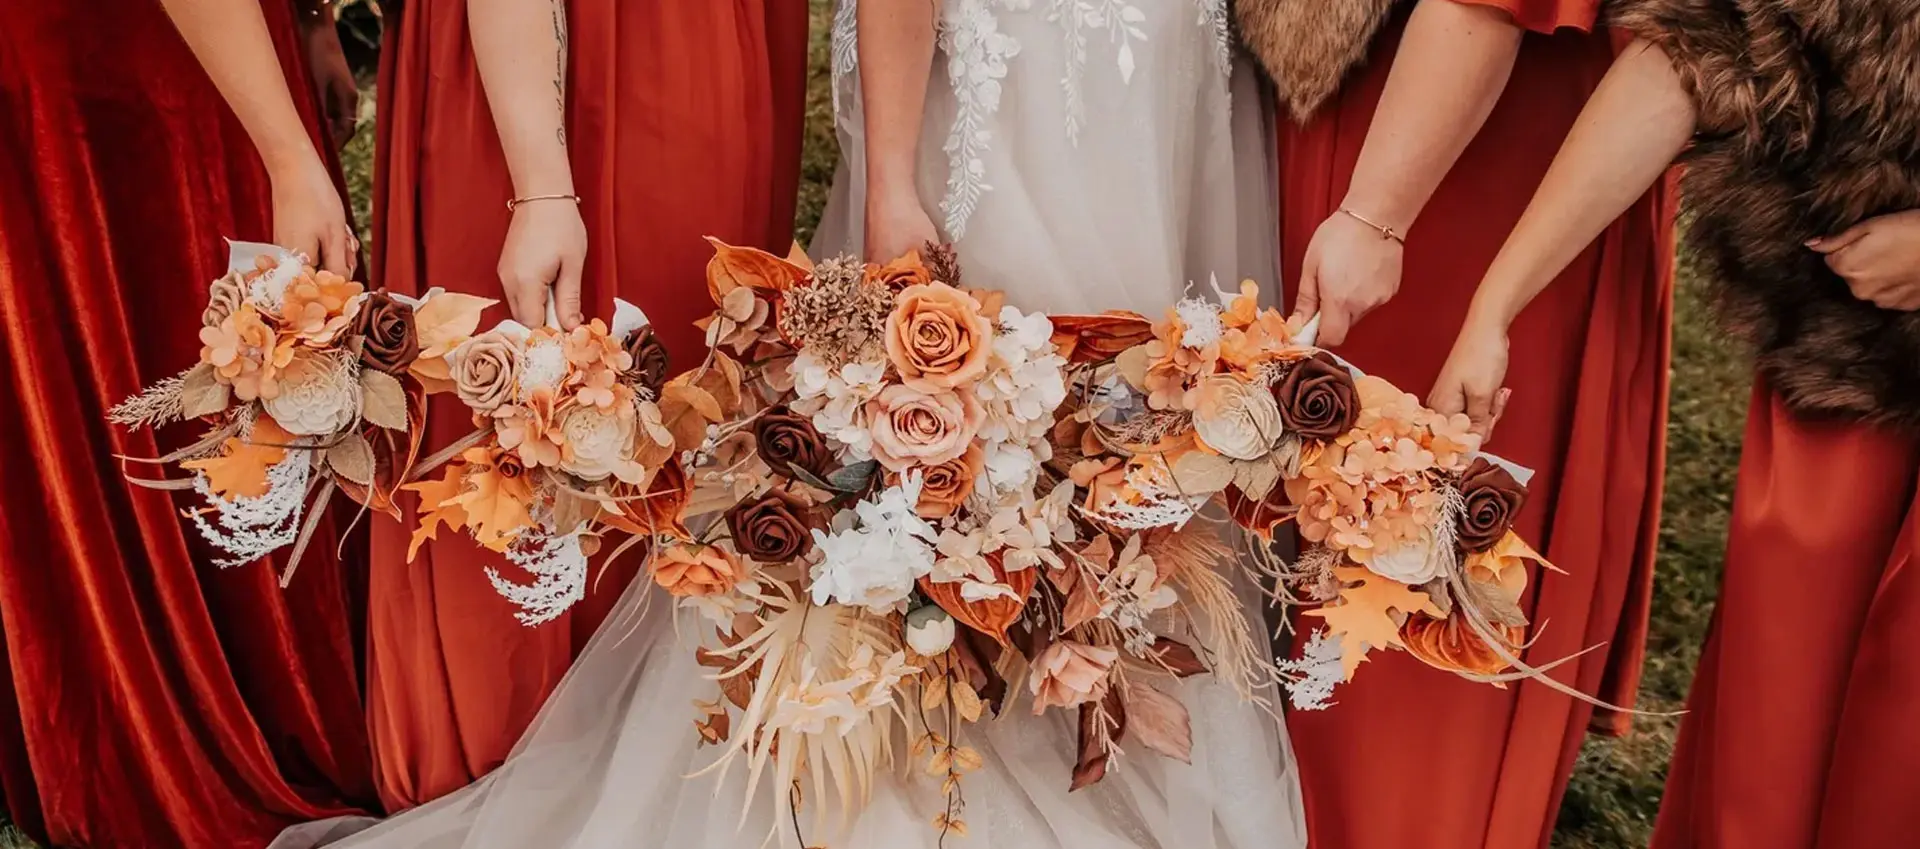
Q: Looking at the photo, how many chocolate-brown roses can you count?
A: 6